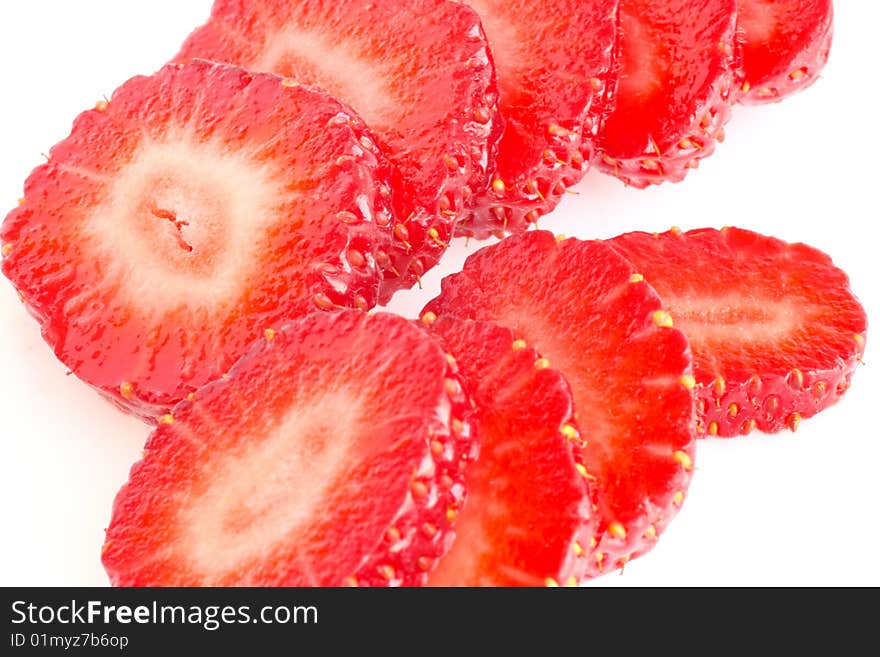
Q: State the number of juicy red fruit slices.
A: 9